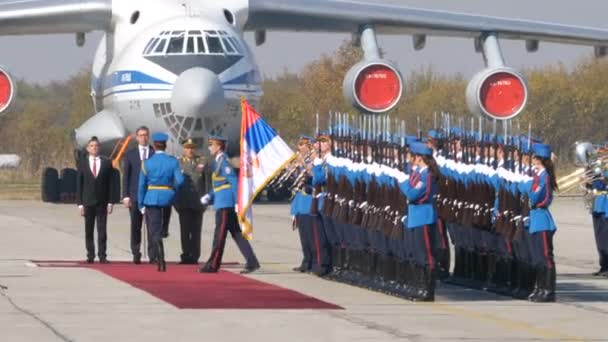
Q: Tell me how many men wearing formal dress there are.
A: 2